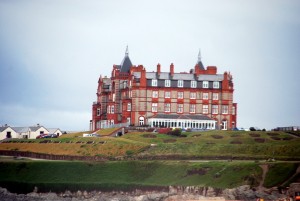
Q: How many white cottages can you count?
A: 3